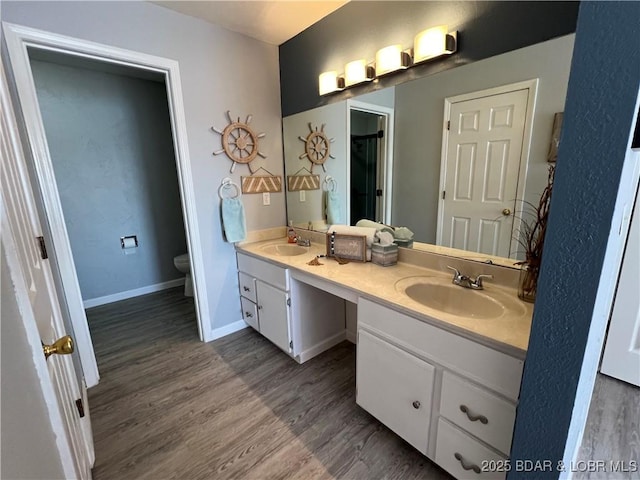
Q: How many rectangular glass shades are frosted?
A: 4